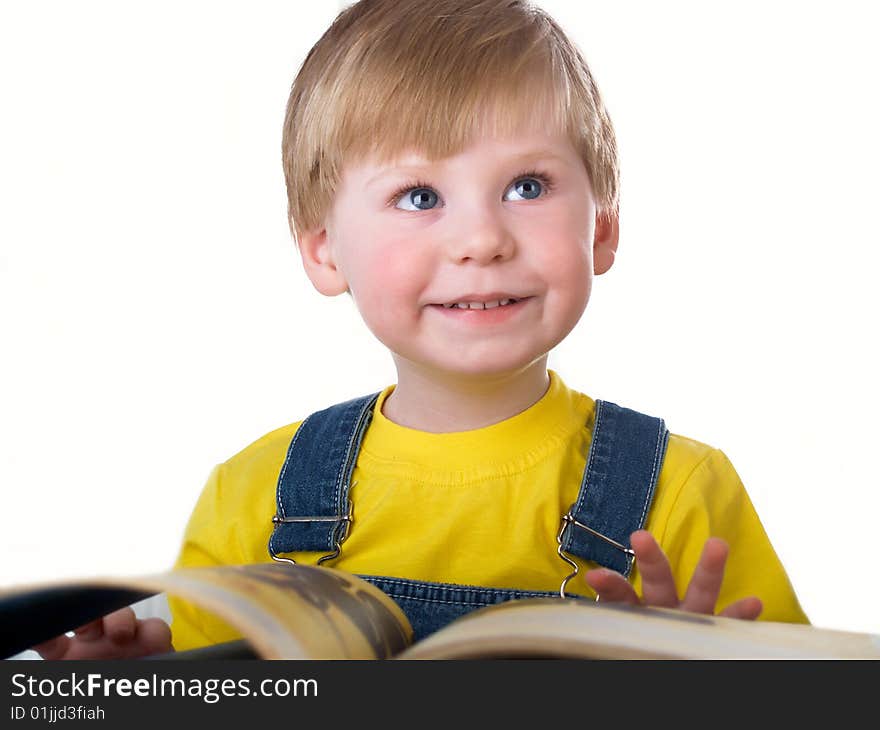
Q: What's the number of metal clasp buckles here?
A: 2